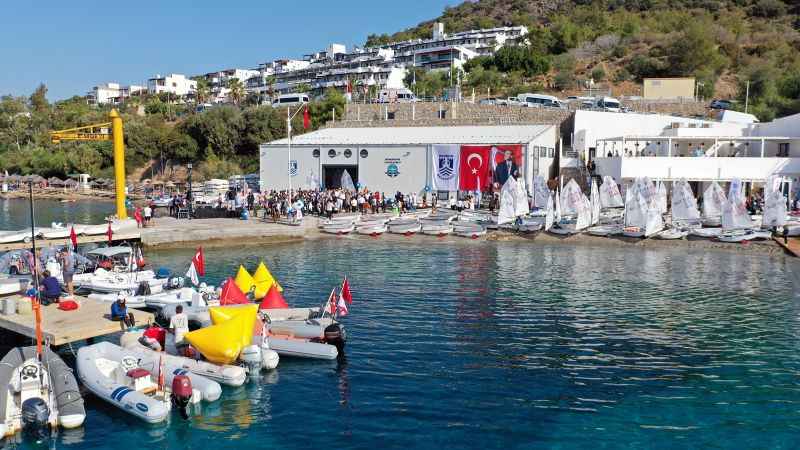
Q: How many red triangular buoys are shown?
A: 2